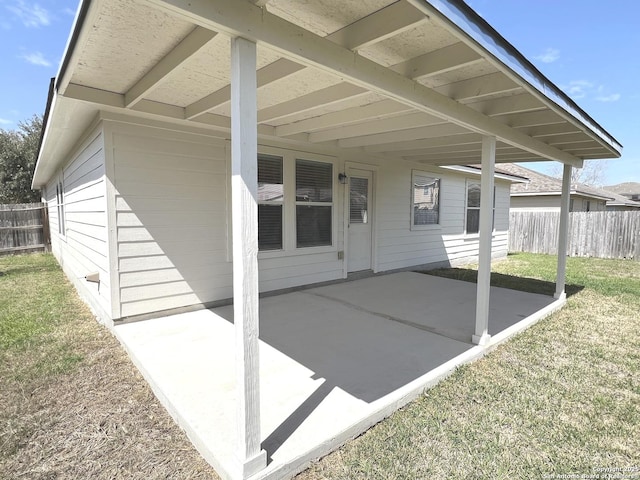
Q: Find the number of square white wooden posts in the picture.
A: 3